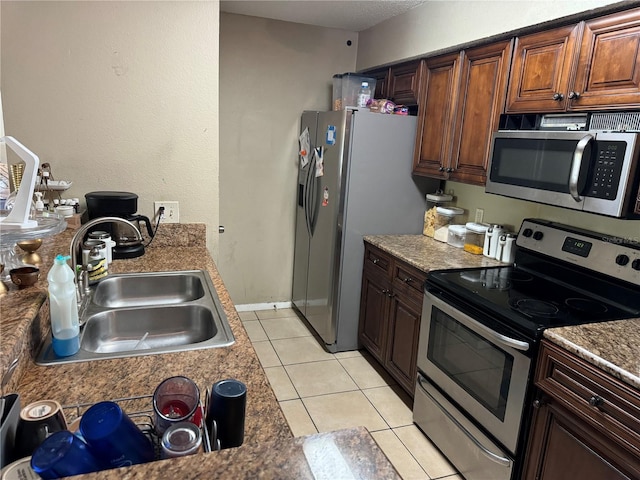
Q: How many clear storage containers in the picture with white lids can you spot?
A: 4